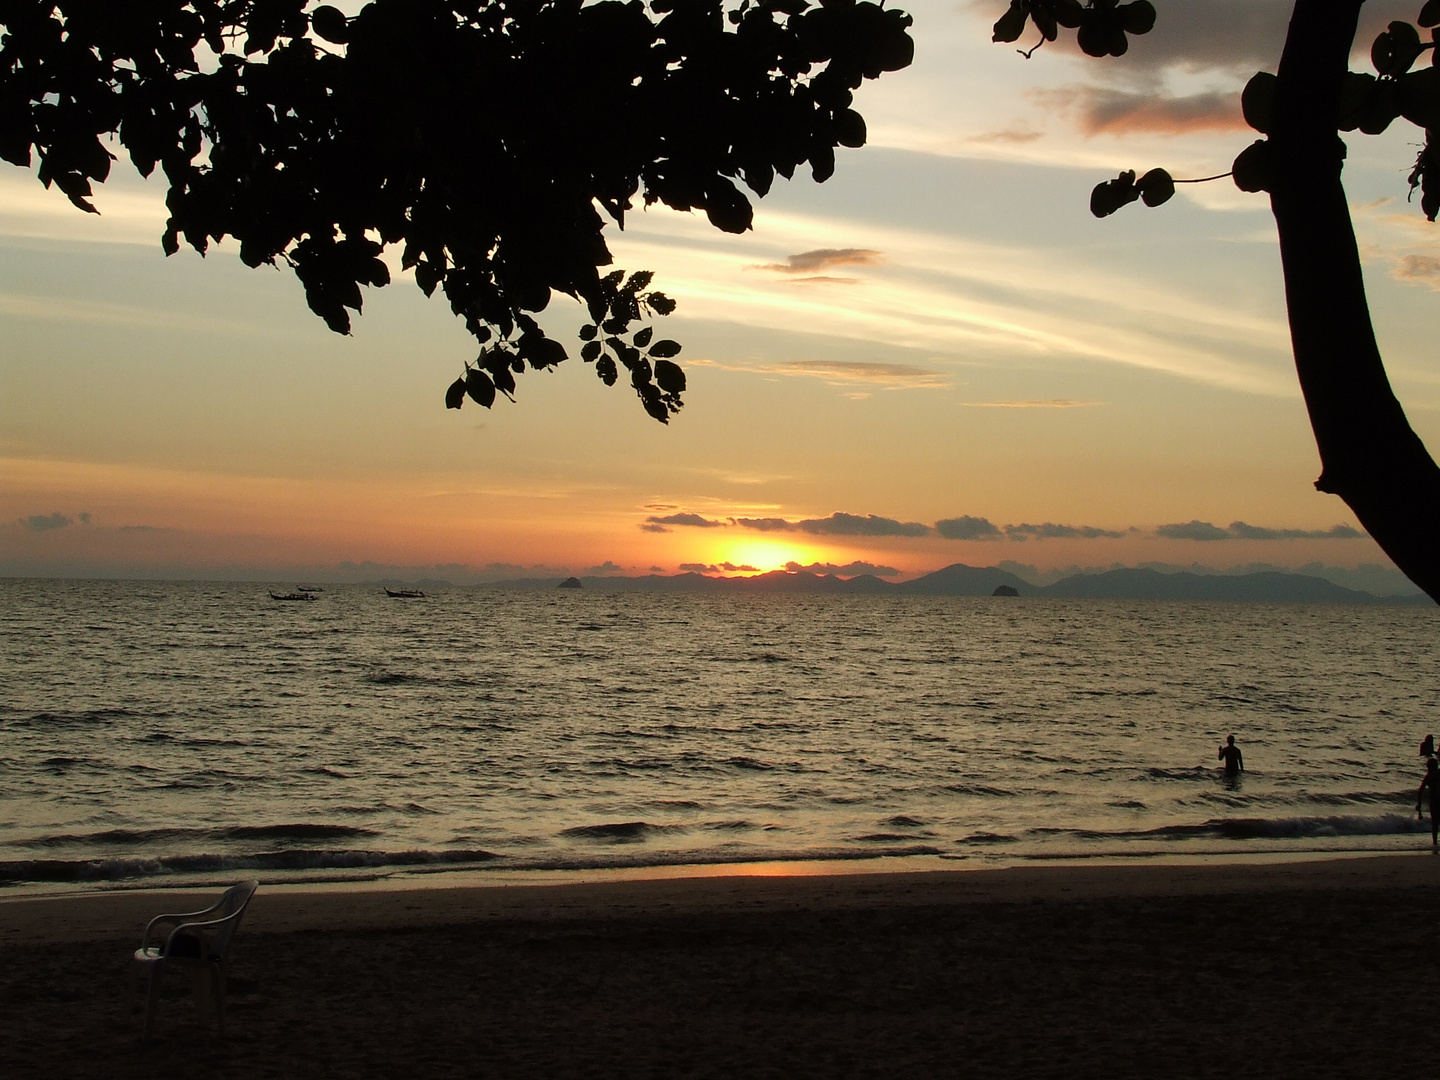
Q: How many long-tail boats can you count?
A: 3